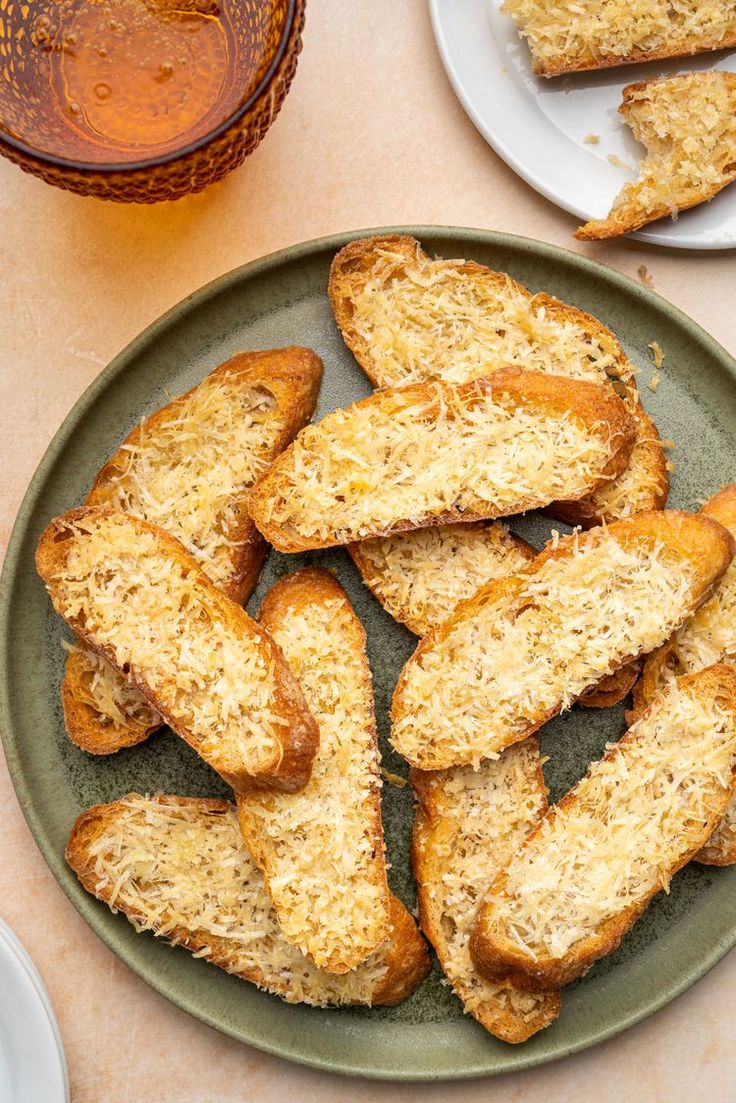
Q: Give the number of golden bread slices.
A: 13